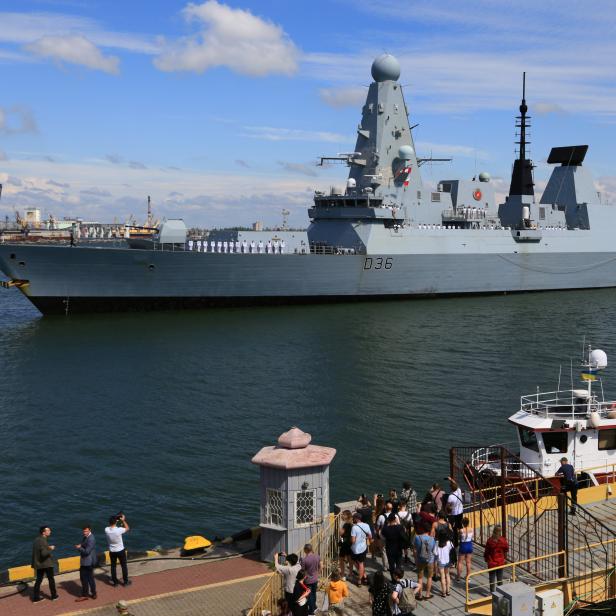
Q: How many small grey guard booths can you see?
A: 1